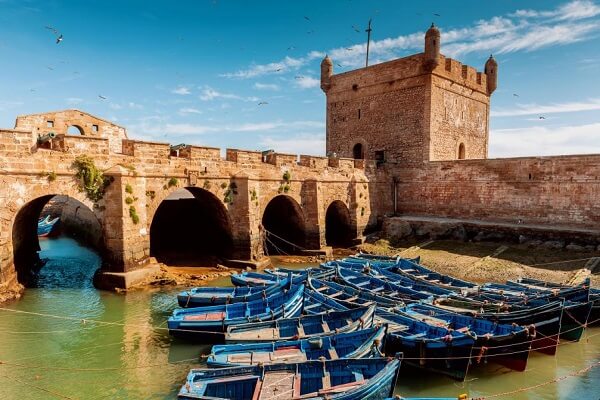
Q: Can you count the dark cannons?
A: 3